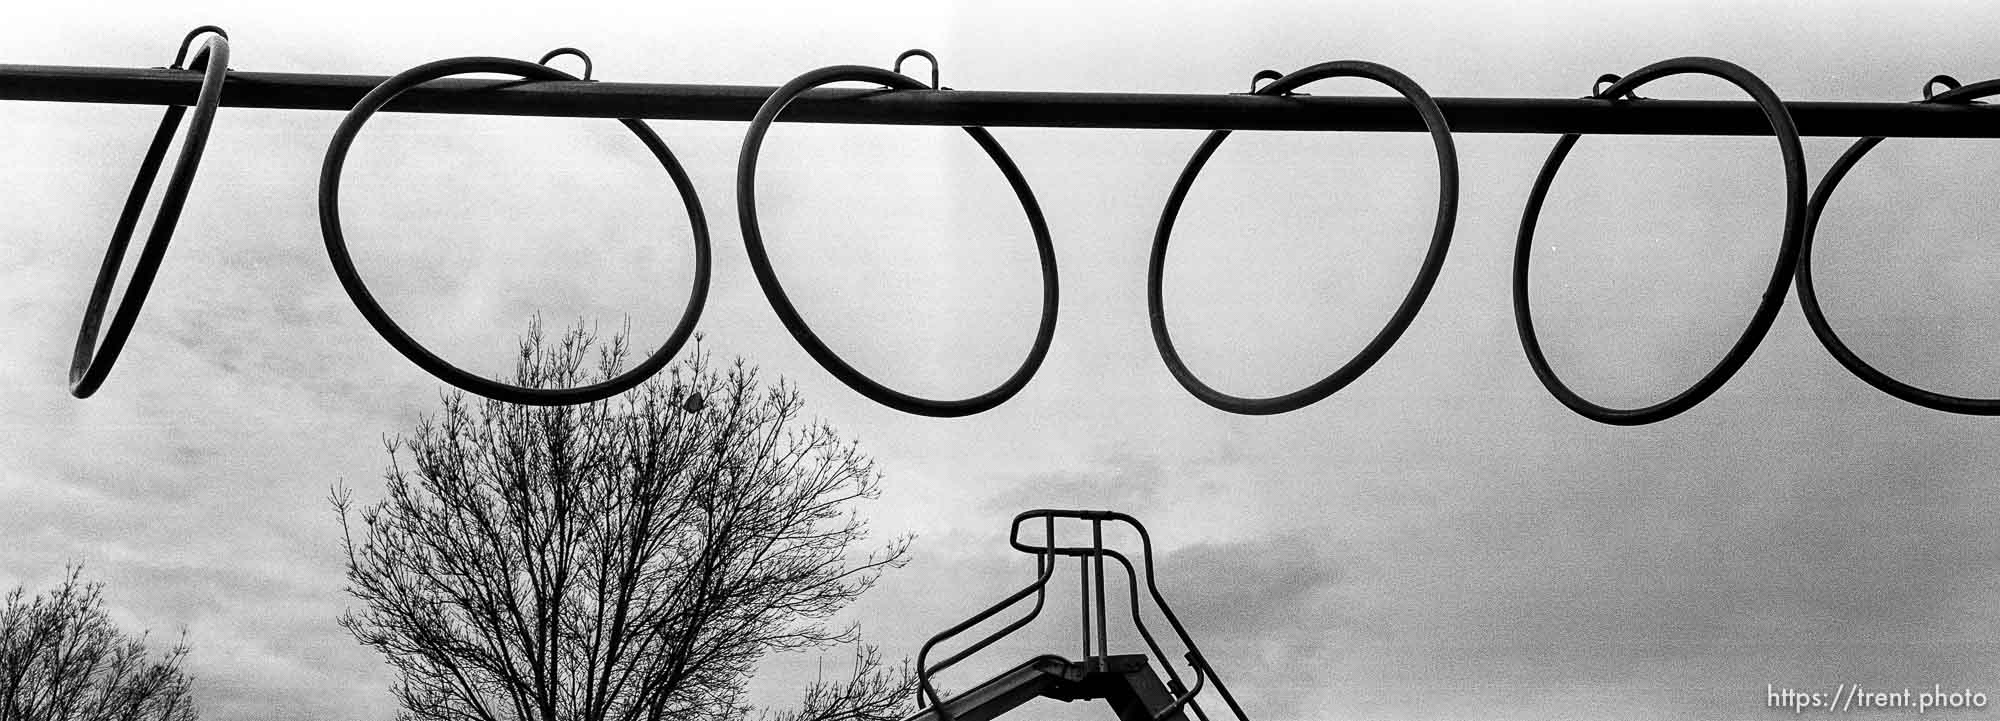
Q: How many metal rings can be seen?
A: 6